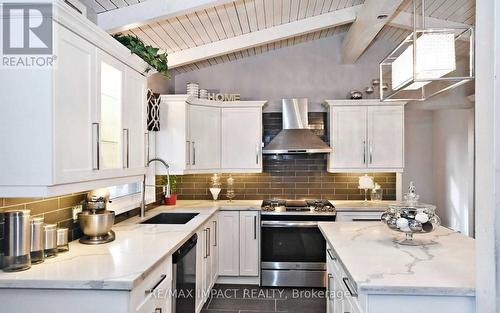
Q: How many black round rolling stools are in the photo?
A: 0